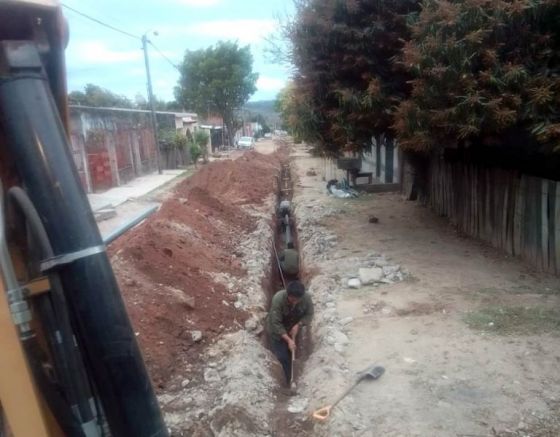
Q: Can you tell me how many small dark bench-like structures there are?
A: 1